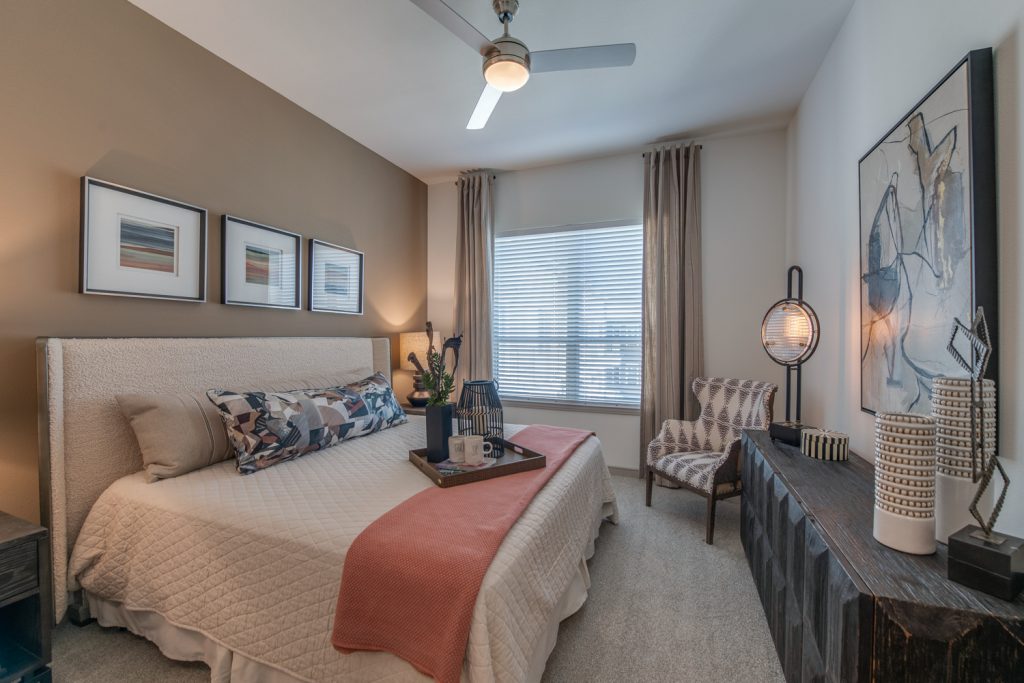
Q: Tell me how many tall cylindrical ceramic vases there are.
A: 2